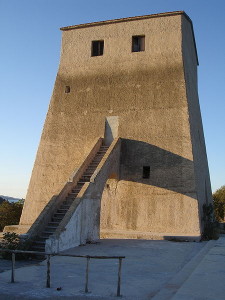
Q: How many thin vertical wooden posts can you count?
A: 4